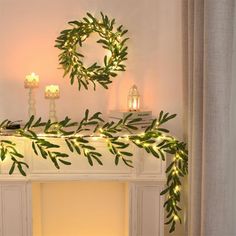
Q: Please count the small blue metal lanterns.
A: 0